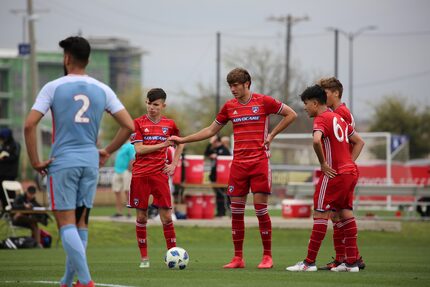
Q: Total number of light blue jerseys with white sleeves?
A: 1